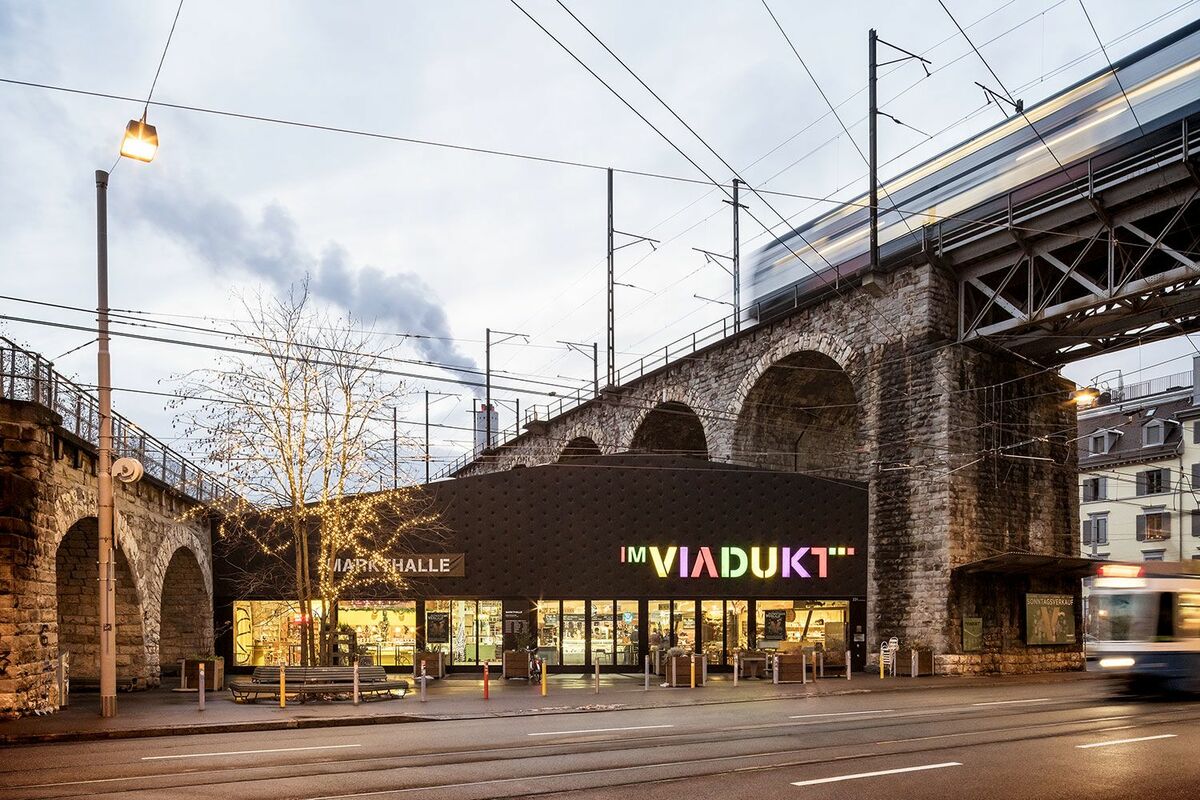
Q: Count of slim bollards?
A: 15